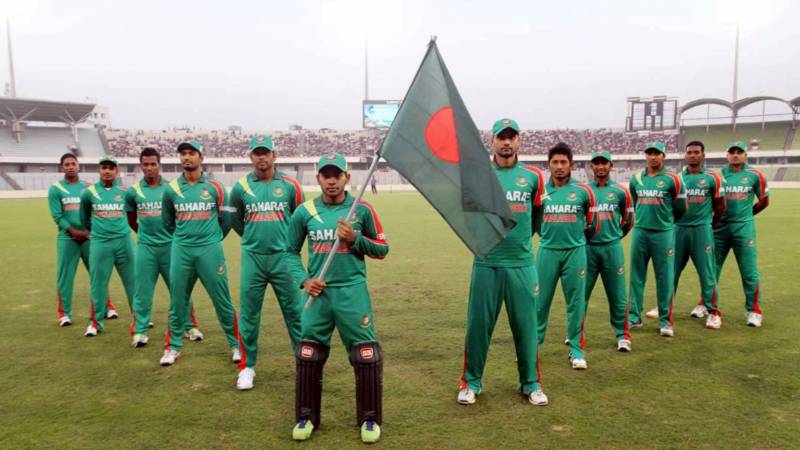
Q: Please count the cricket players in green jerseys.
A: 12